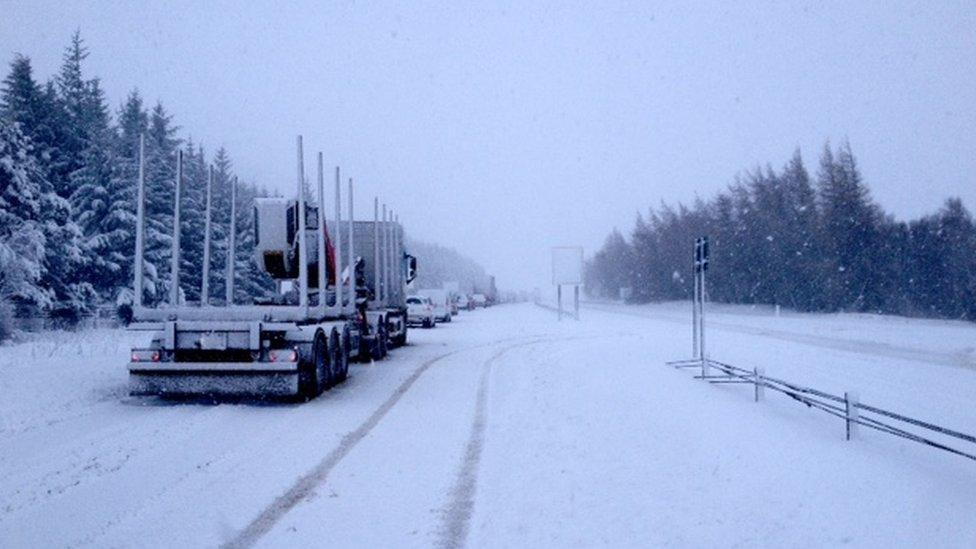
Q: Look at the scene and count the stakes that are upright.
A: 12